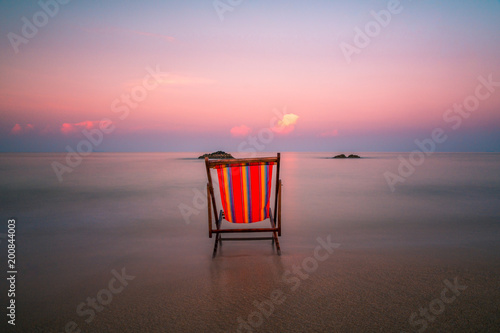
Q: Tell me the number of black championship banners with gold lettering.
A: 0